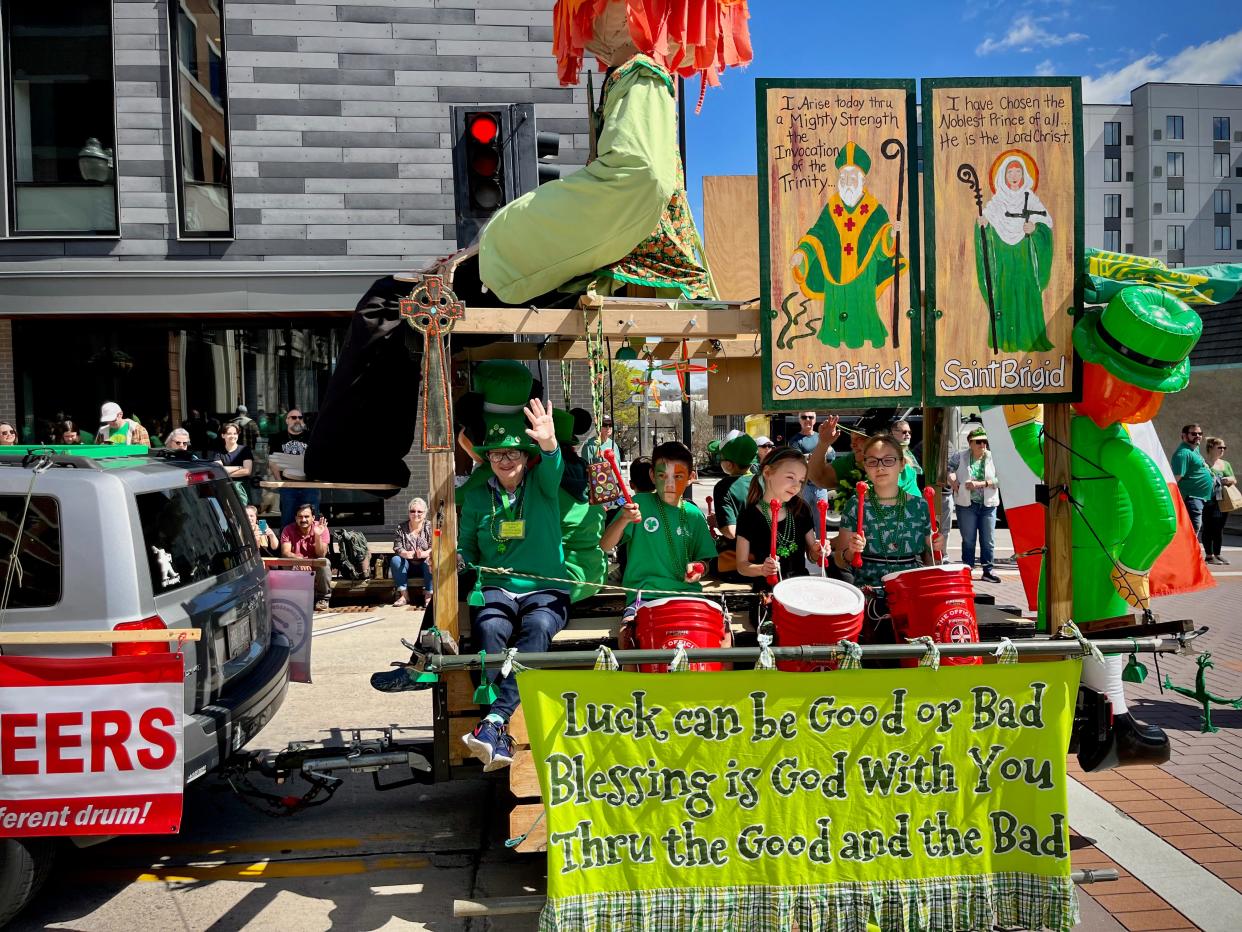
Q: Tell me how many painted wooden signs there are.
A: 2